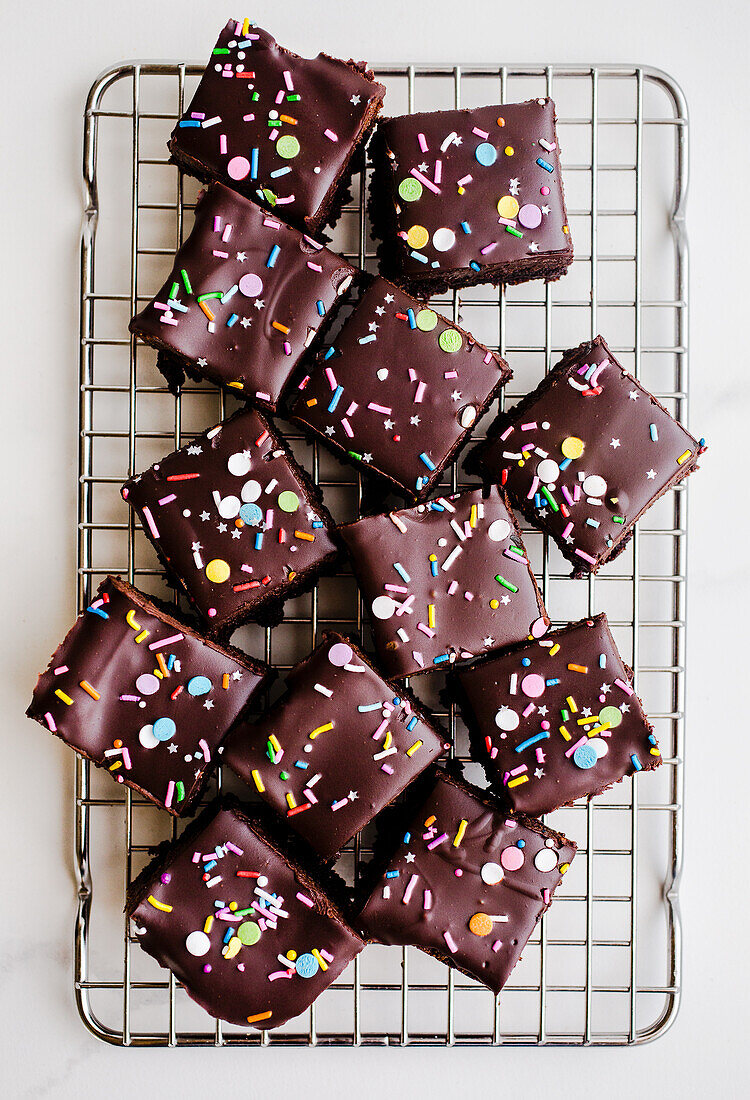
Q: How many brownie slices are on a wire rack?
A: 12